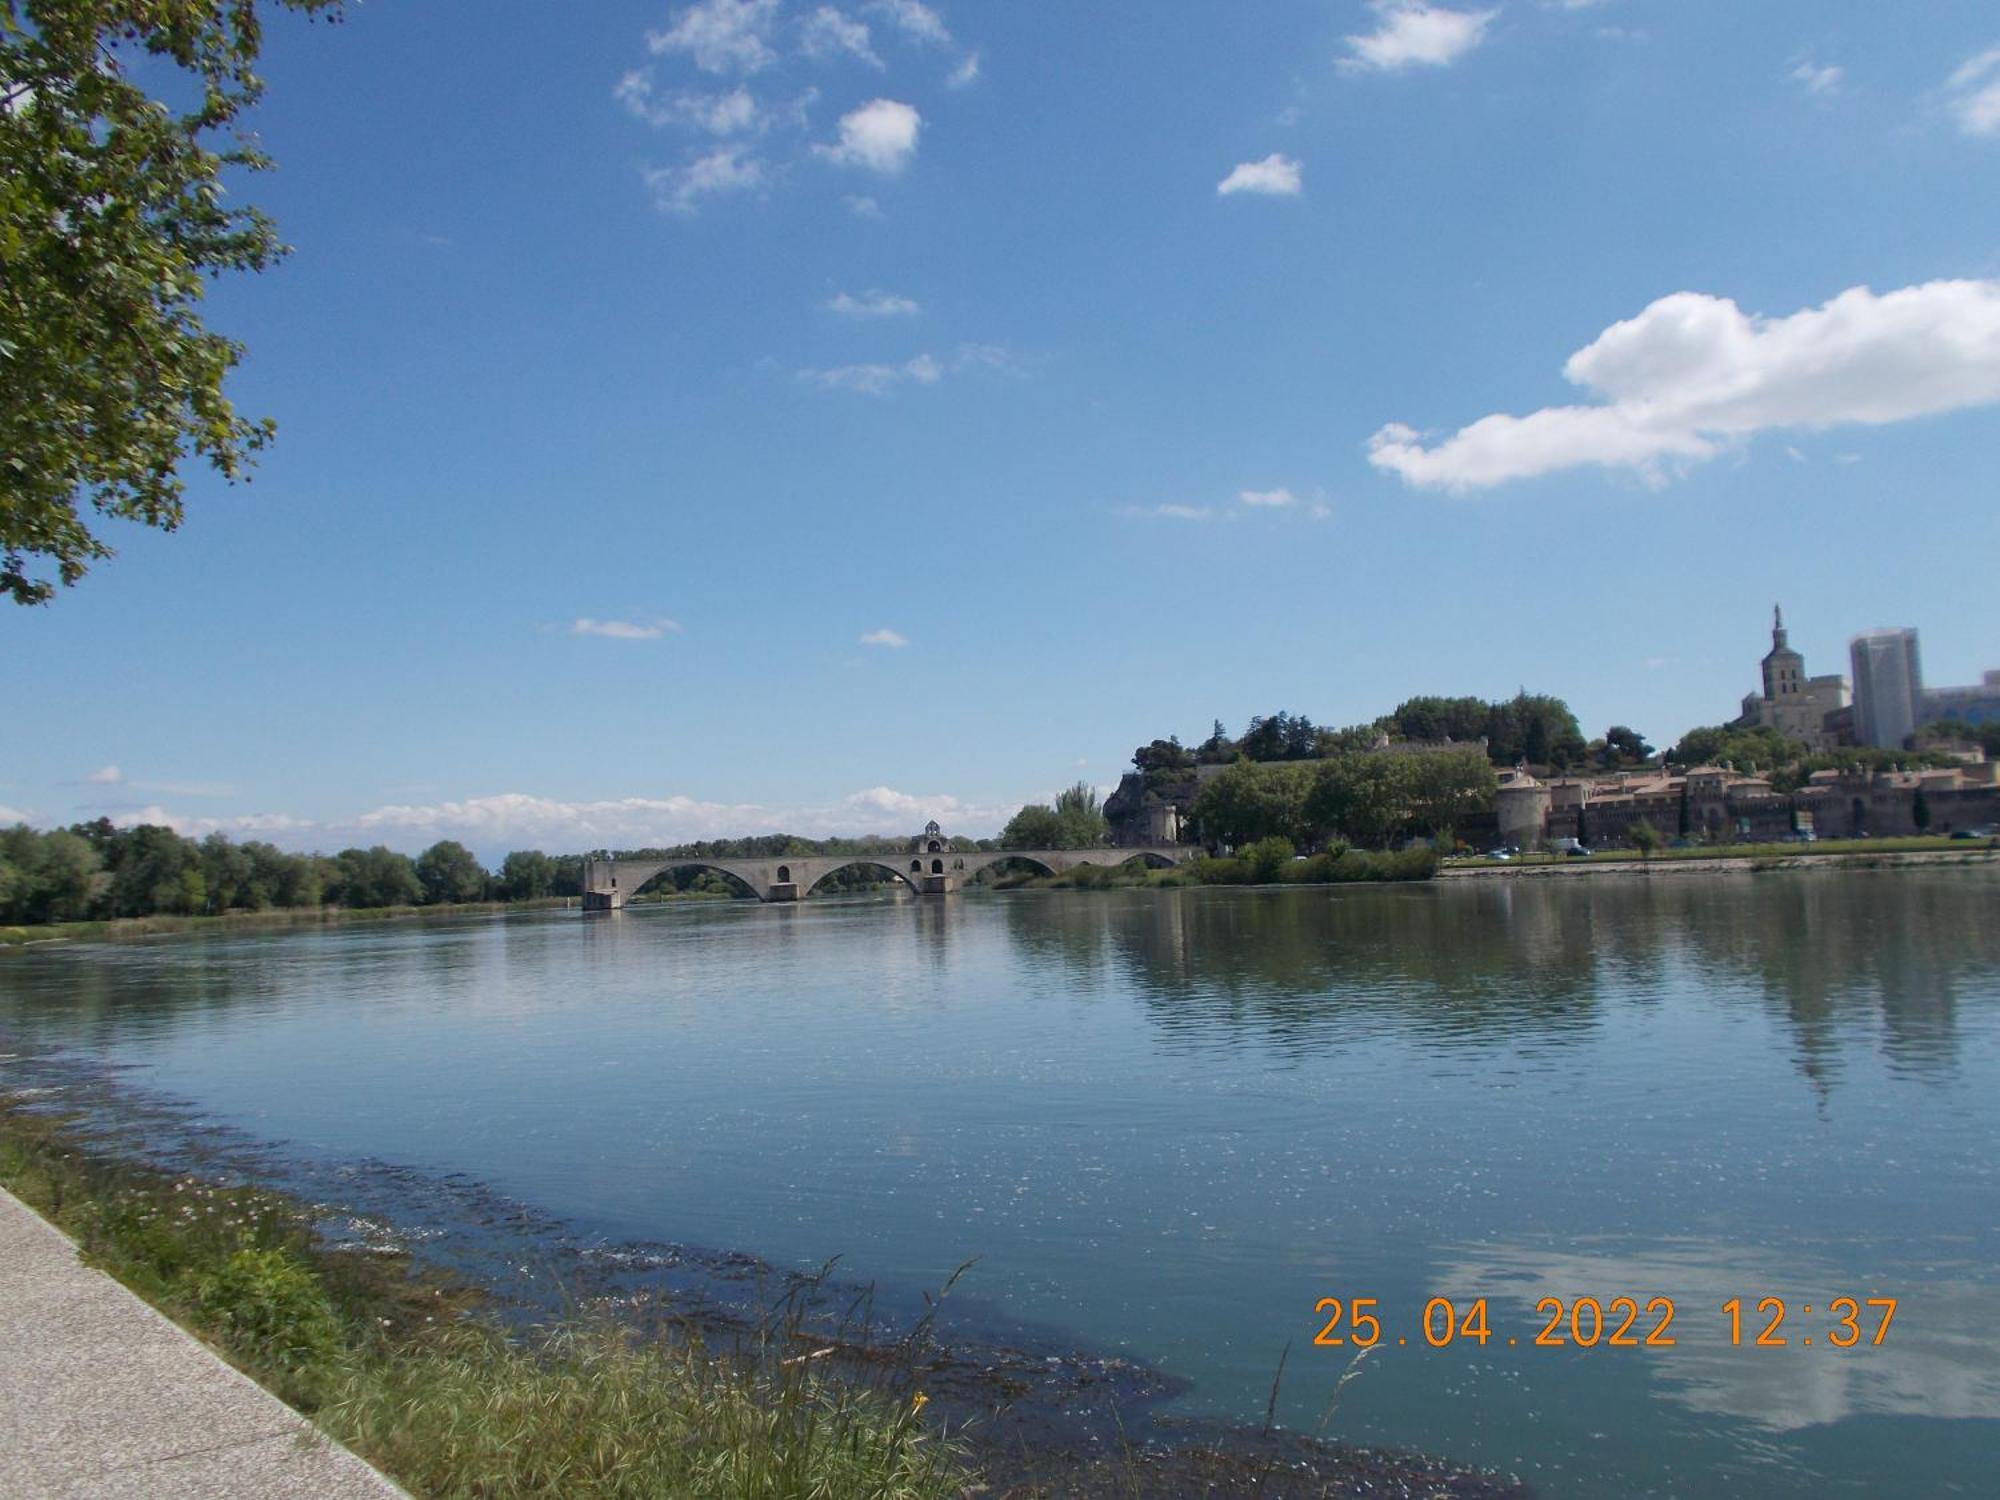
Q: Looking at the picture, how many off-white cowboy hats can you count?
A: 0